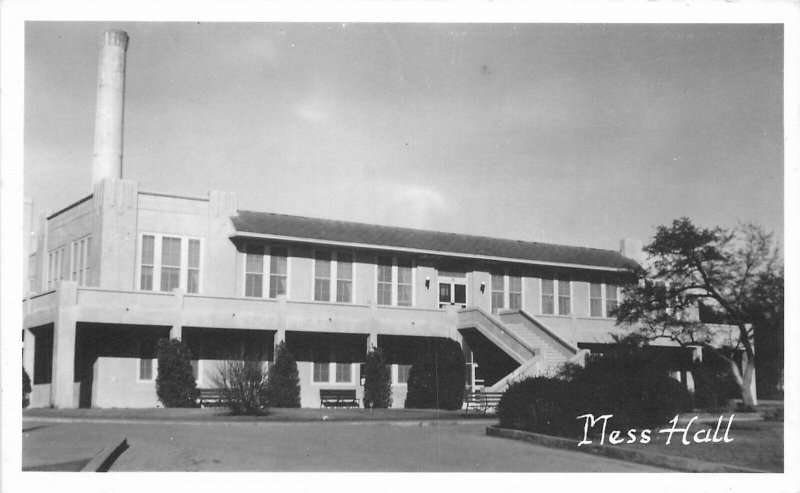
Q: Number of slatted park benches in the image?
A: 3